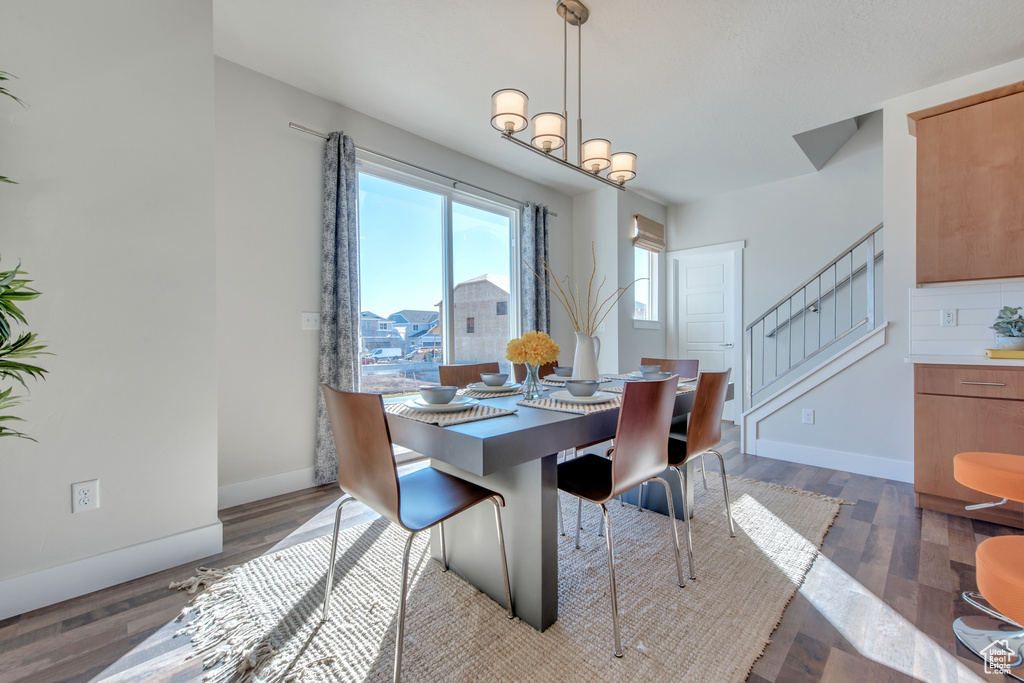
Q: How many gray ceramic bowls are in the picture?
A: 6